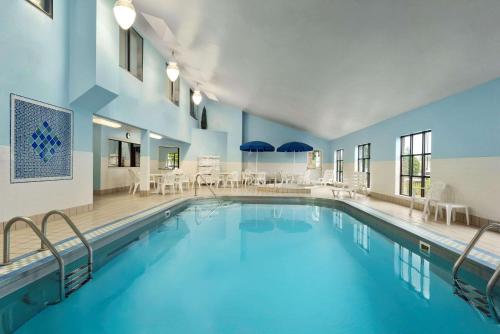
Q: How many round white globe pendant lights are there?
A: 3